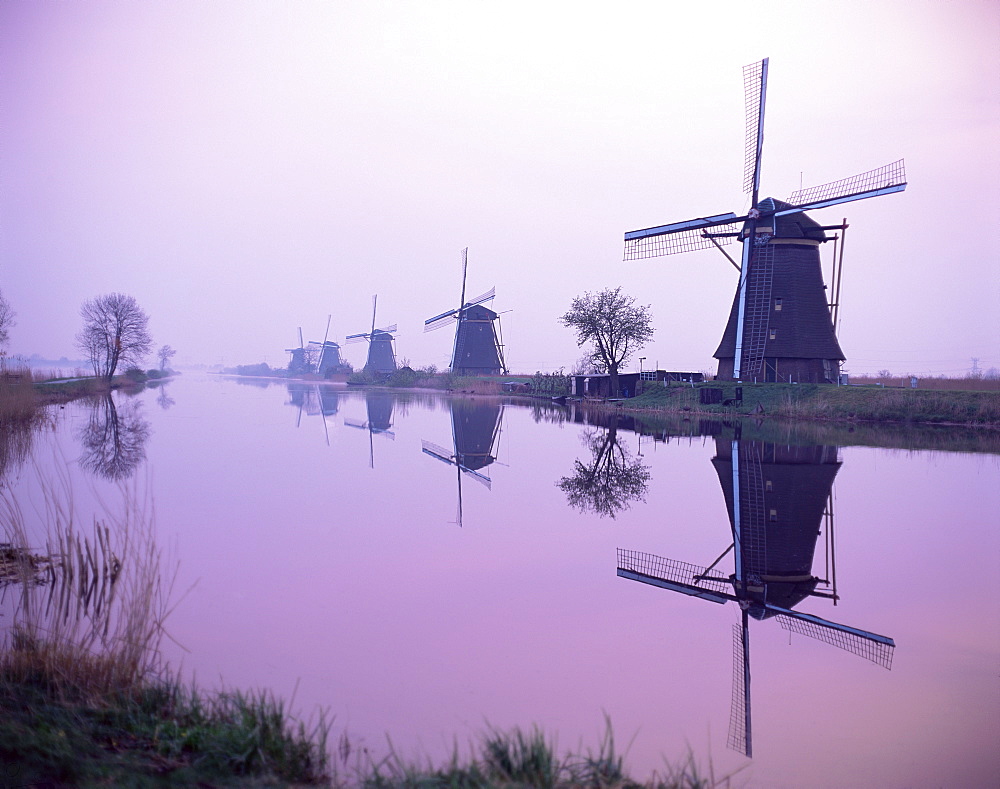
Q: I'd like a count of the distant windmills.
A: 4